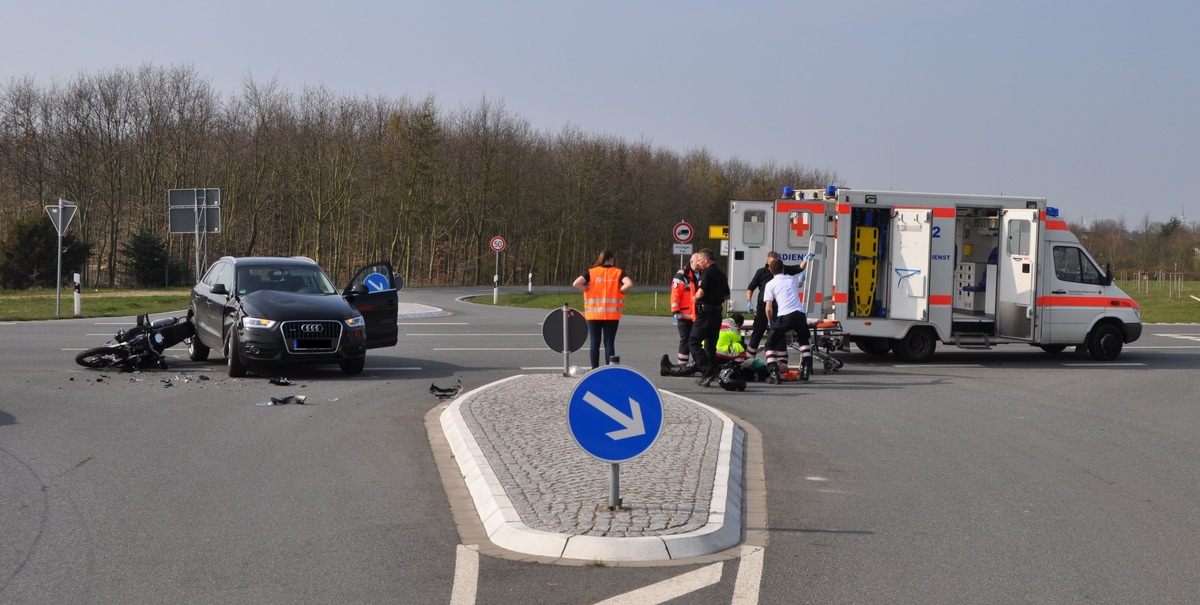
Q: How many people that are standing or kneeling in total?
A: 6